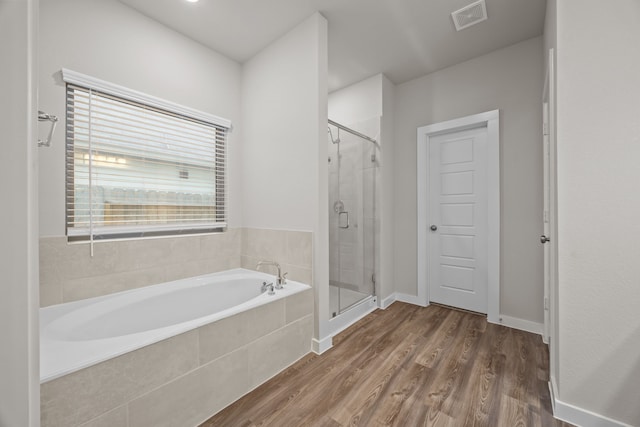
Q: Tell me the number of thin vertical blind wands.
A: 1